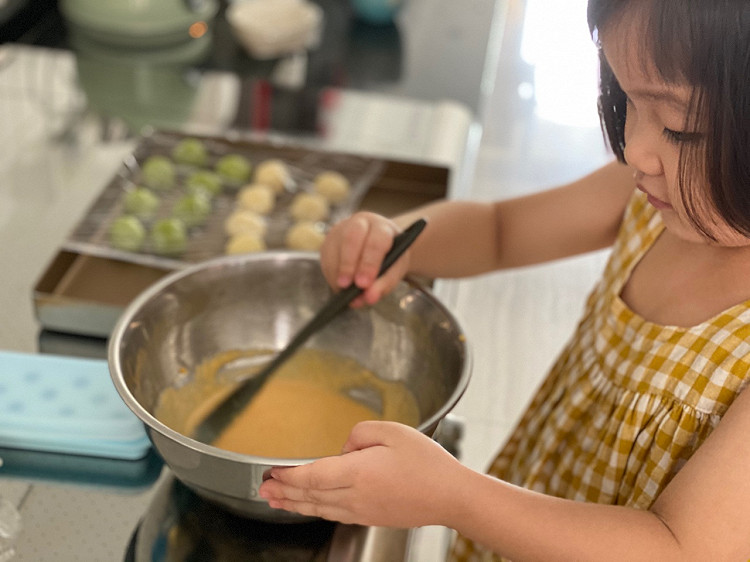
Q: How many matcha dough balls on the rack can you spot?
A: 8